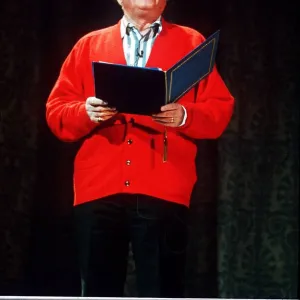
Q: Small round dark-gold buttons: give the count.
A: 3